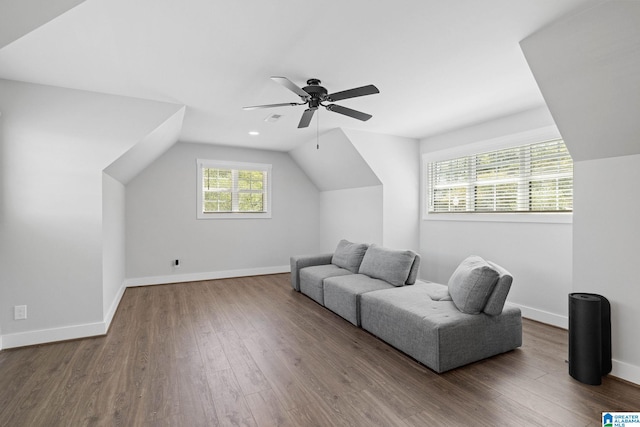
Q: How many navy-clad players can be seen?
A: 0